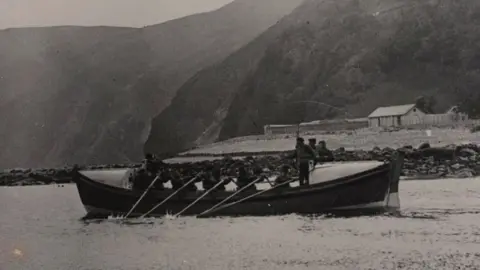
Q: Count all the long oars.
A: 5